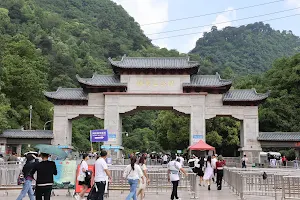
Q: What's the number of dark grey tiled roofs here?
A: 7